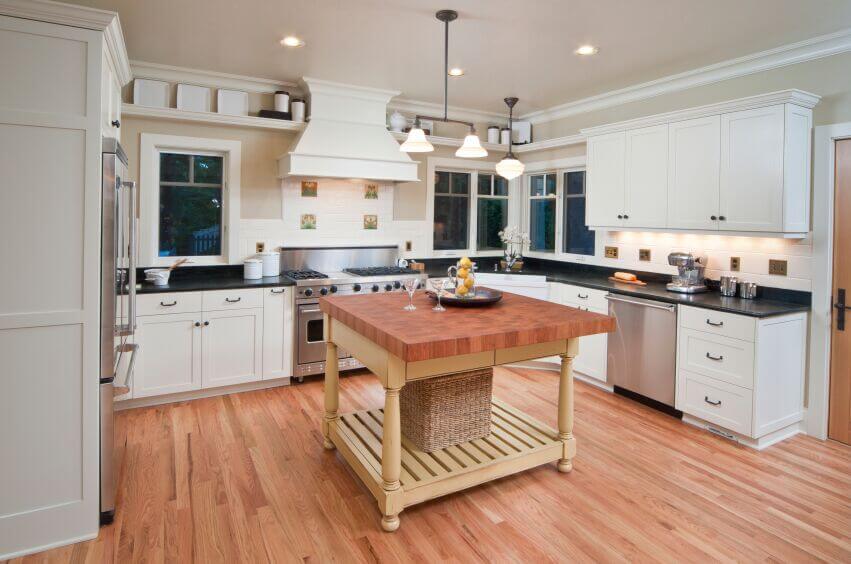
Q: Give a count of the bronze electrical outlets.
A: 6